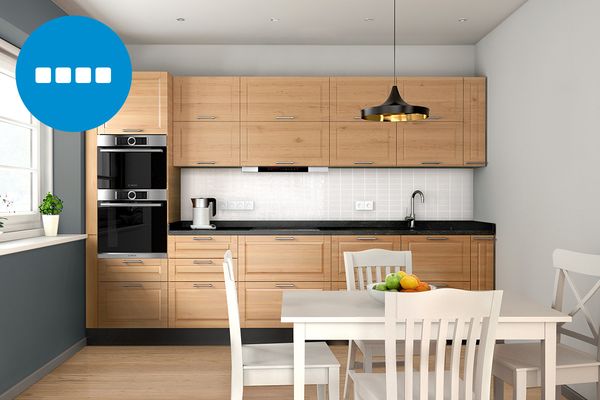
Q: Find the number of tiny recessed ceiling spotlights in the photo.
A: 4